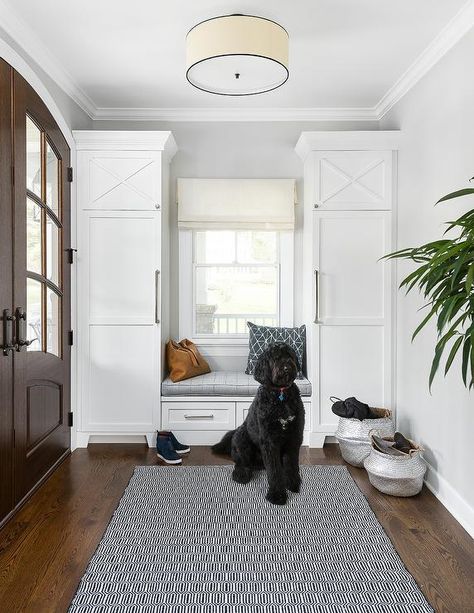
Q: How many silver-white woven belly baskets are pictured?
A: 2